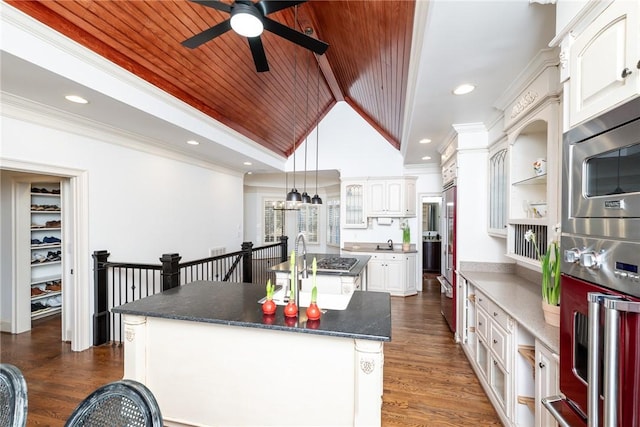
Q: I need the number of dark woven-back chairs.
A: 2